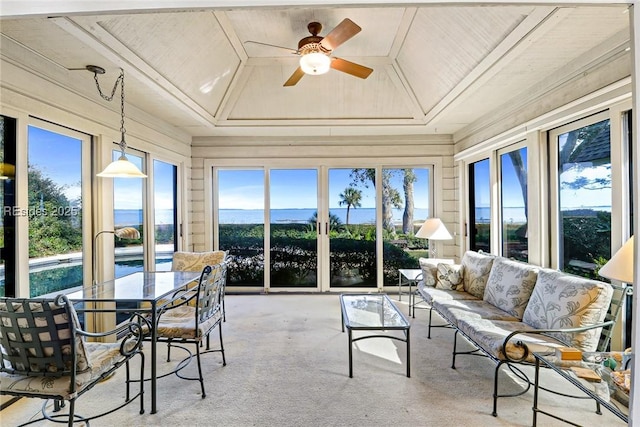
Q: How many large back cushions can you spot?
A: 3